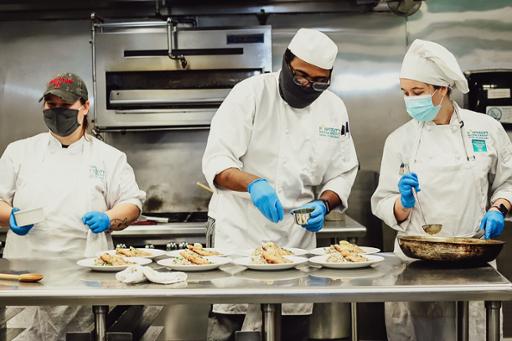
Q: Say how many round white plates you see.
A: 8